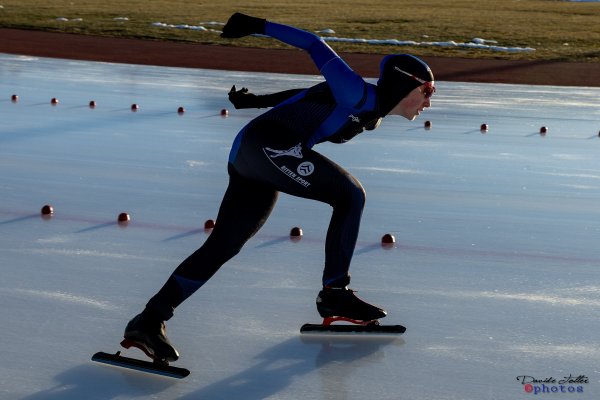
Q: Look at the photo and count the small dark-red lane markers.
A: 14